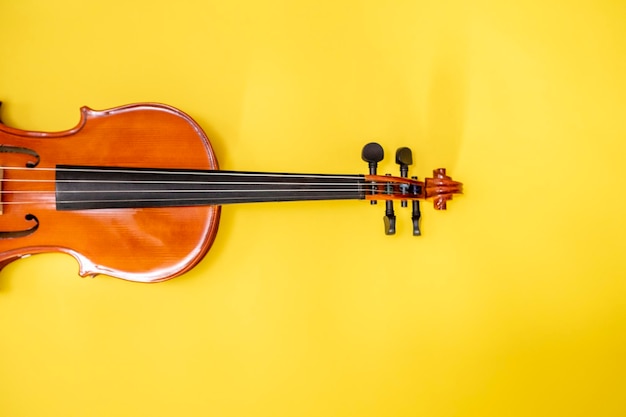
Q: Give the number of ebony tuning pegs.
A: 4